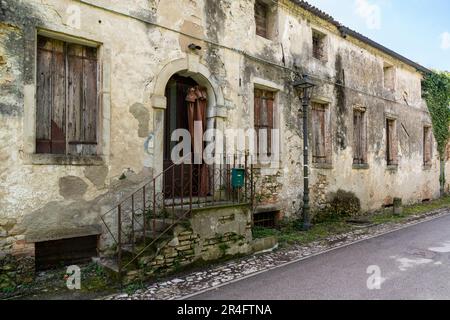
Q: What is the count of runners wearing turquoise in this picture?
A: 0